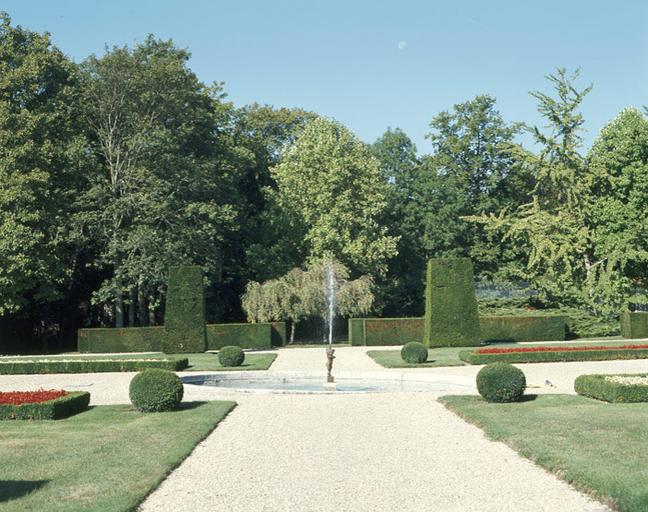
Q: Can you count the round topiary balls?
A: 4